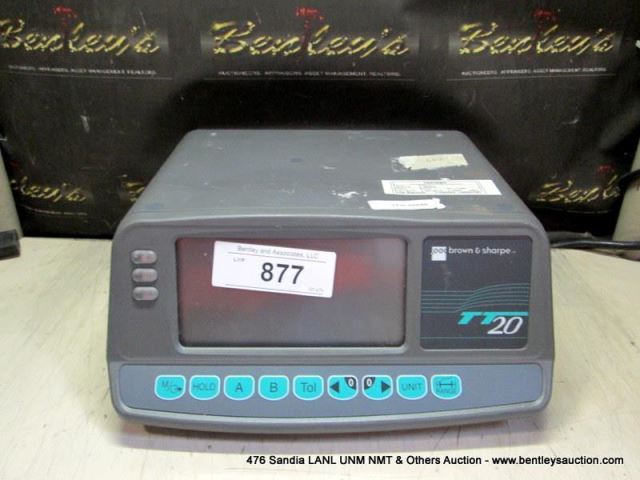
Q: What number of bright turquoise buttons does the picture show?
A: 9